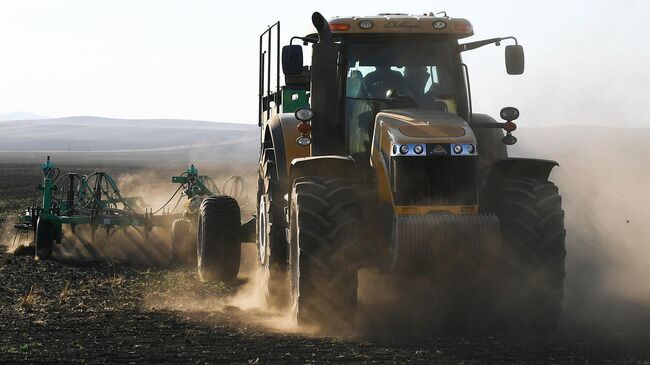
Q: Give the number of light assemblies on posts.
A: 2